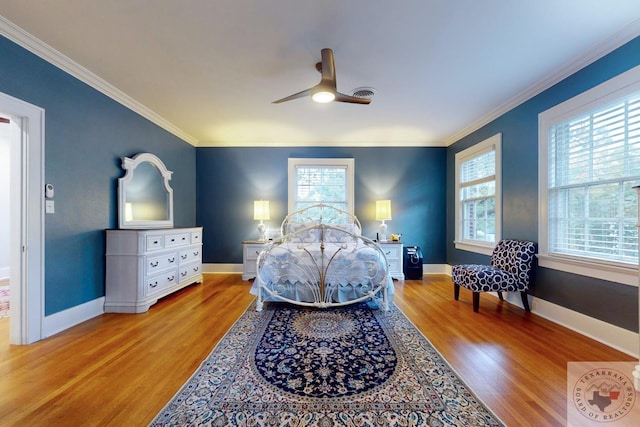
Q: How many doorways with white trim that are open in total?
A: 1